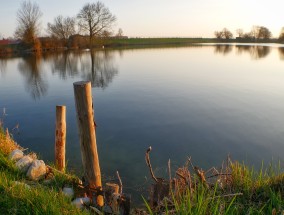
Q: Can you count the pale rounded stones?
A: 5